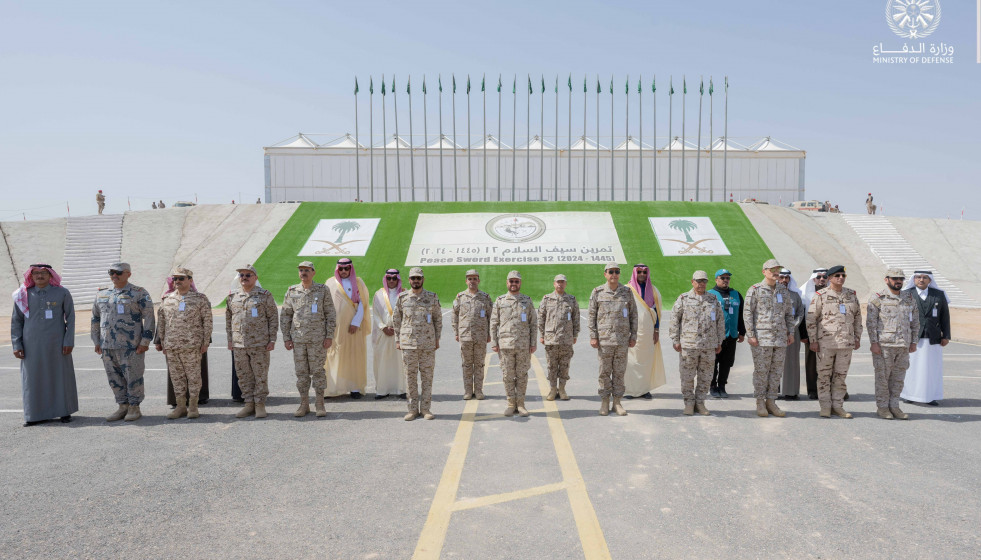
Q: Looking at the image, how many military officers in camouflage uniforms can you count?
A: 13